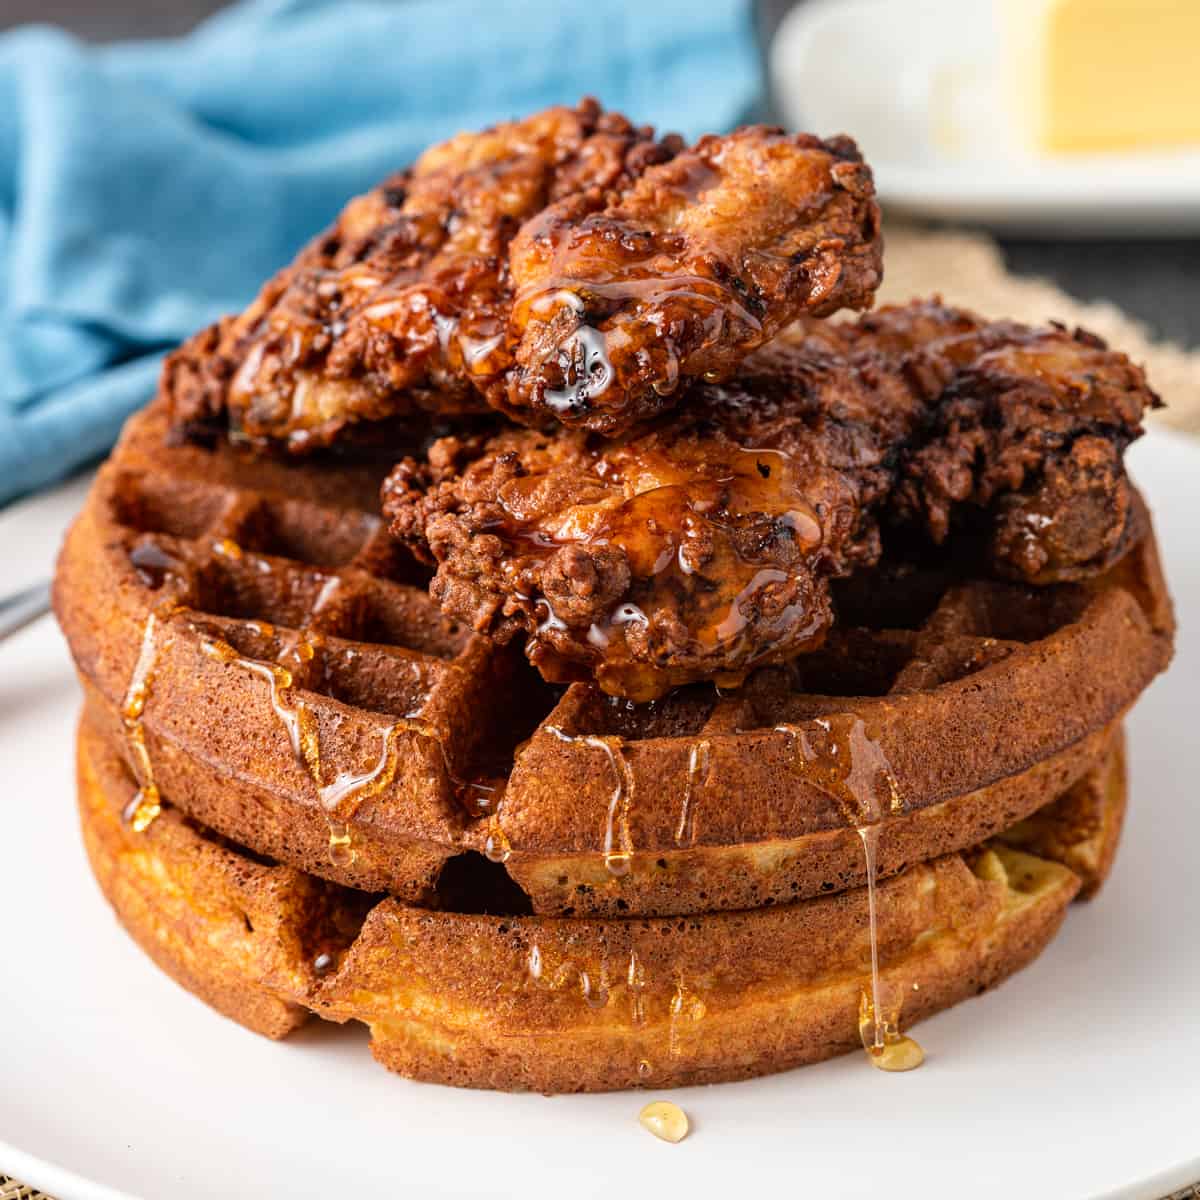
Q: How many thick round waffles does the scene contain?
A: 2